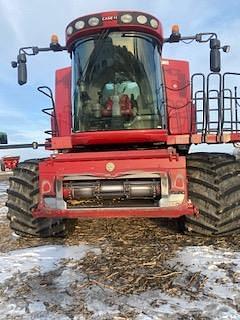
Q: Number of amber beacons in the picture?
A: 2